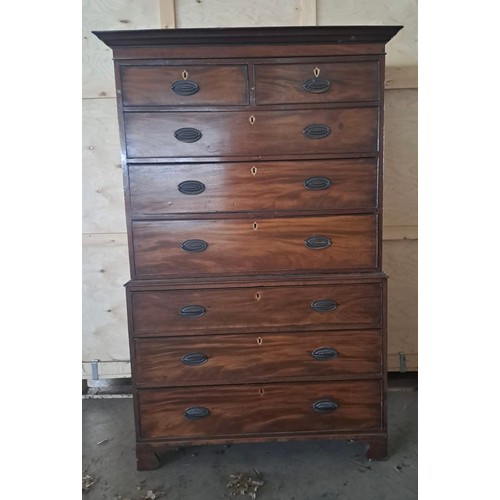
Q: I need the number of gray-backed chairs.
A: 0